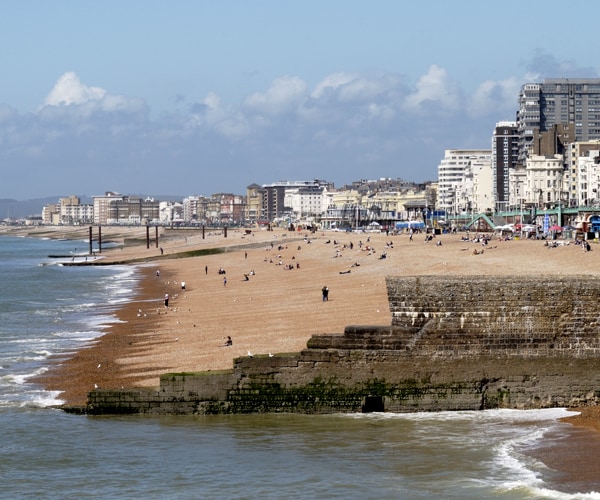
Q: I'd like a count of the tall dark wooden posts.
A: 6